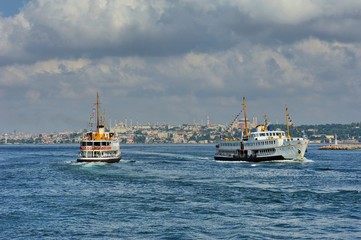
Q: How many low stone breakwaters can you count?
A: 1